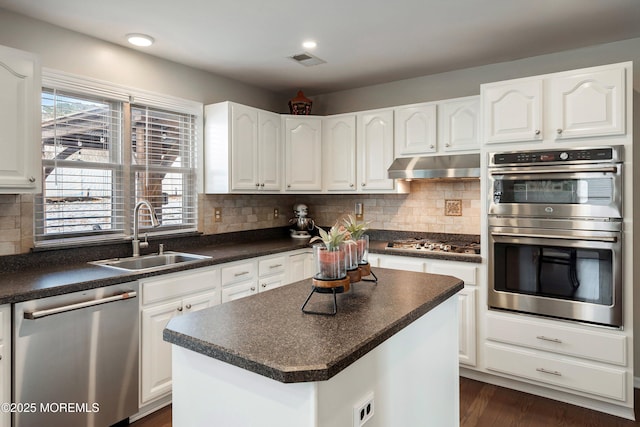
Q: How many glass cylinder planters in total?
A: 3